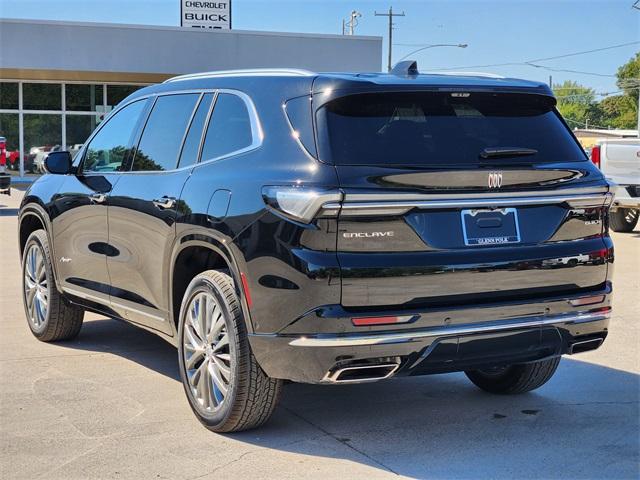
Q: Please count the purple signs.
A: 0